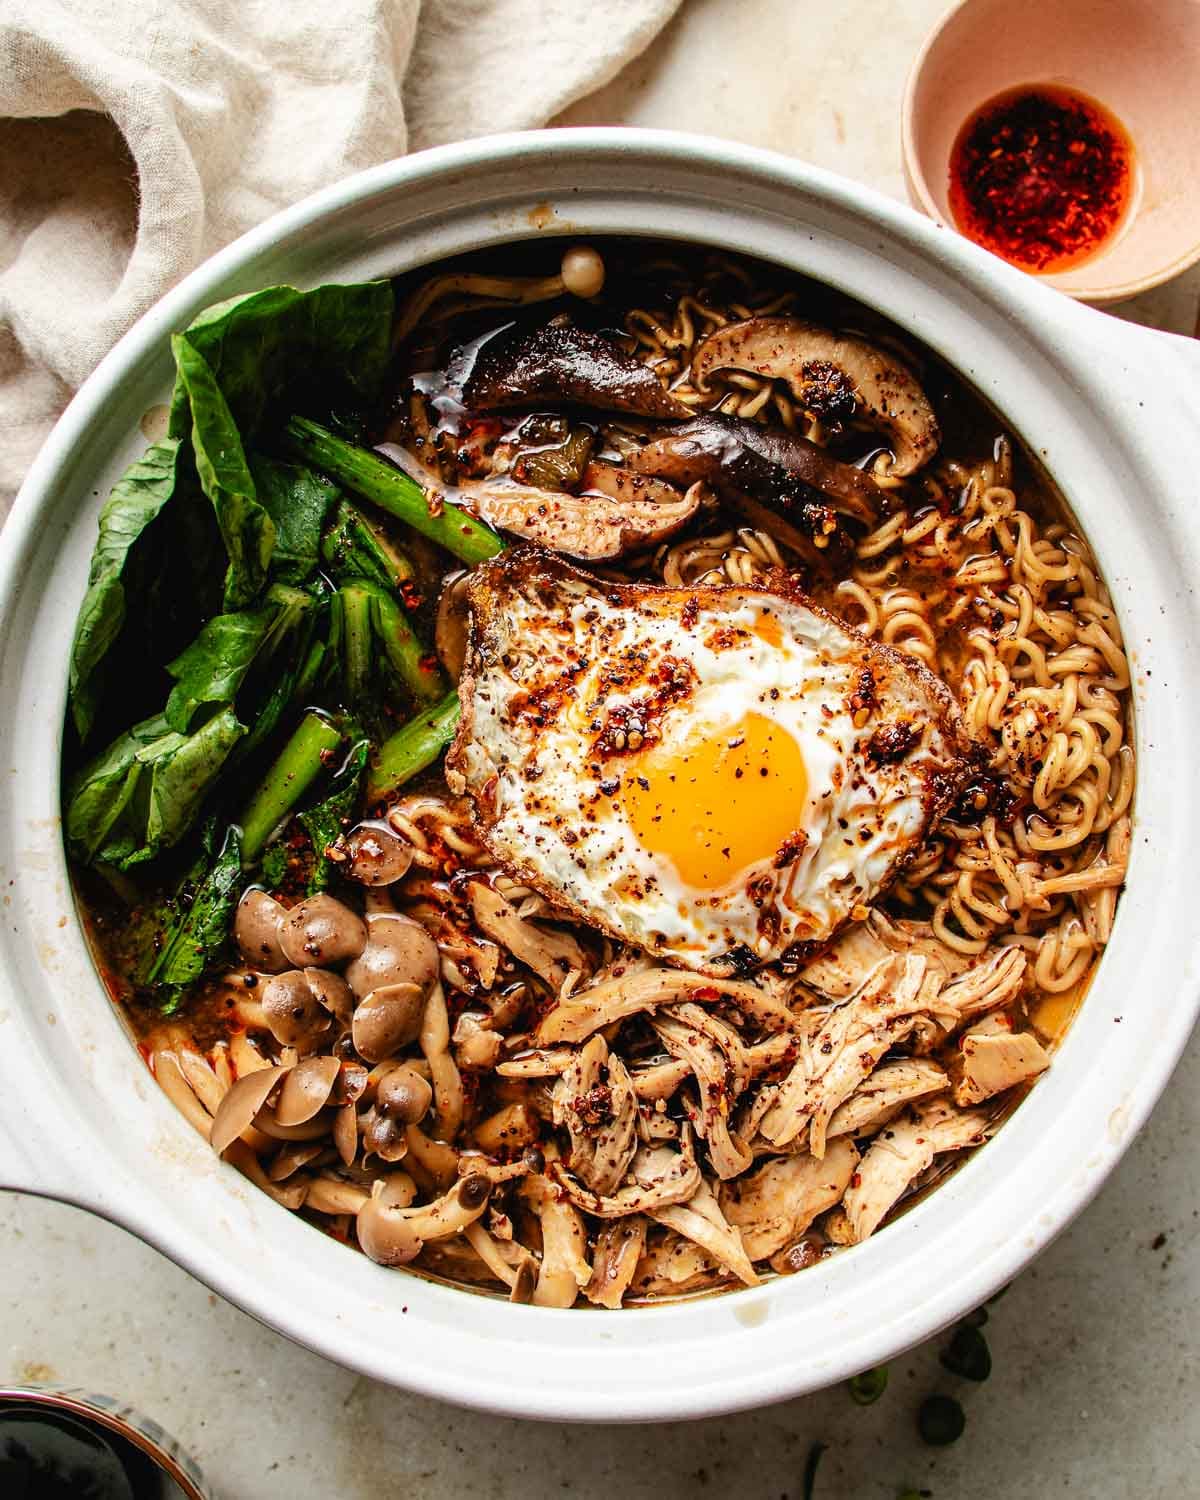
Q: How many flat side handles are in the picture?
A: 2